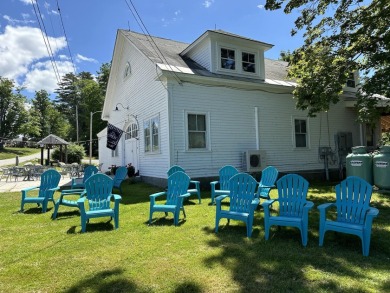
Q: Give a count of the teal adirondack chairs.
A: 12